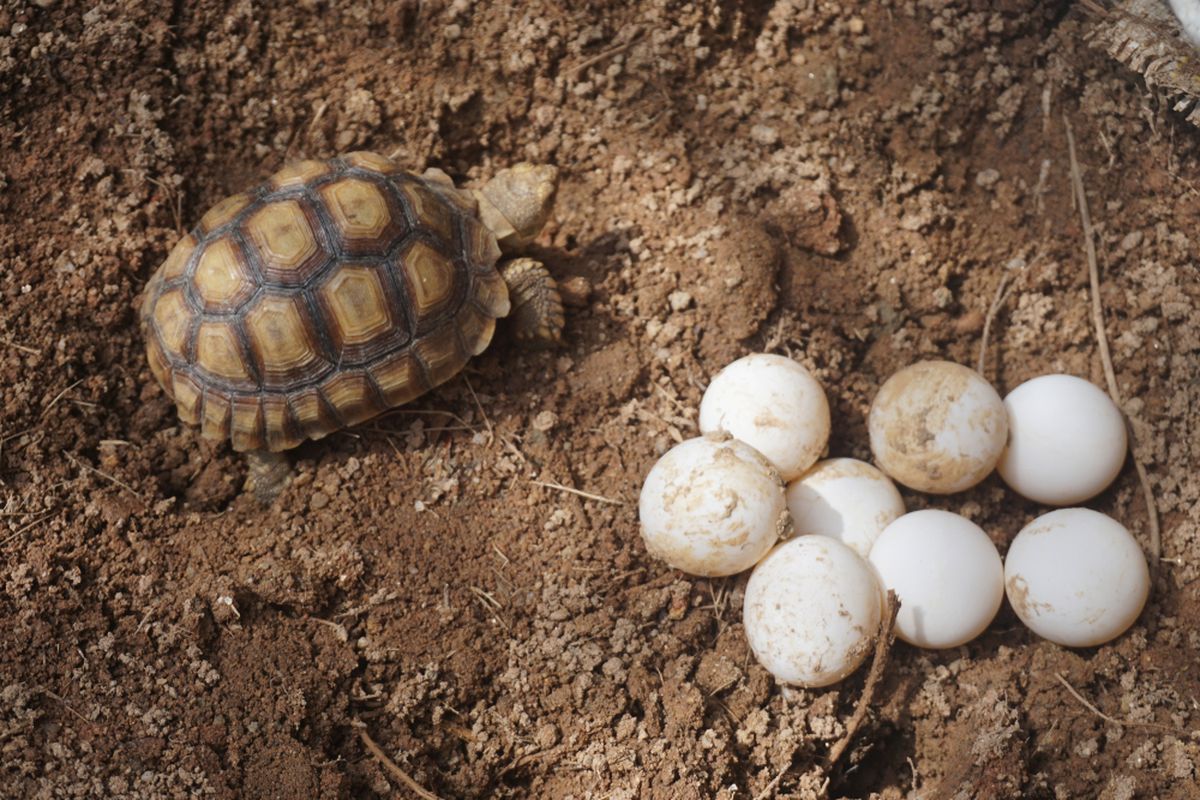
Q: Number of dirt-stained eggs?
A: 6